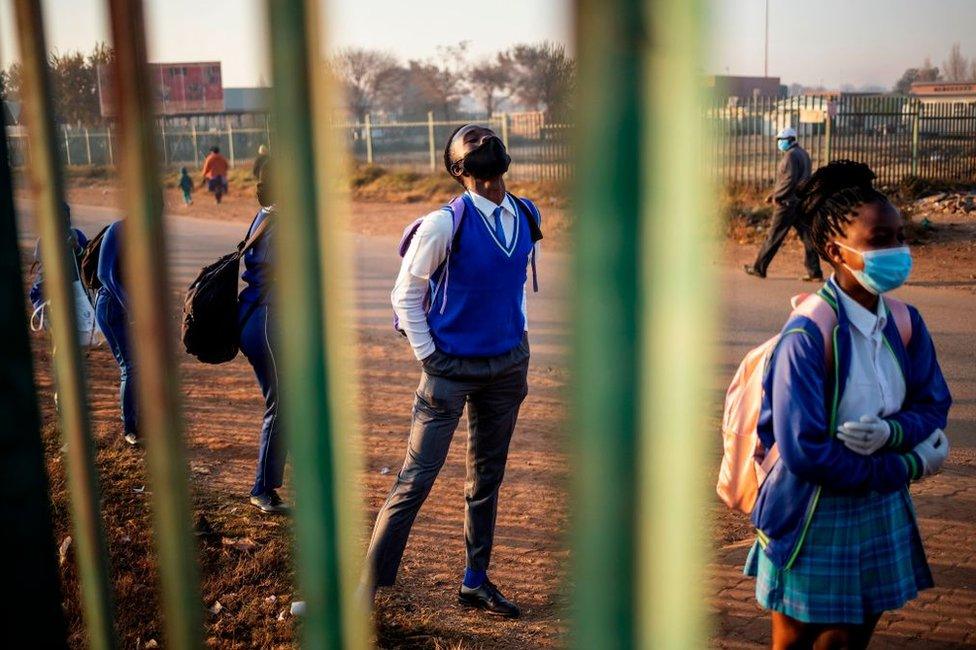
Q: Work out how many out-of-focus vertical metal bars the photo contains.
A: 5